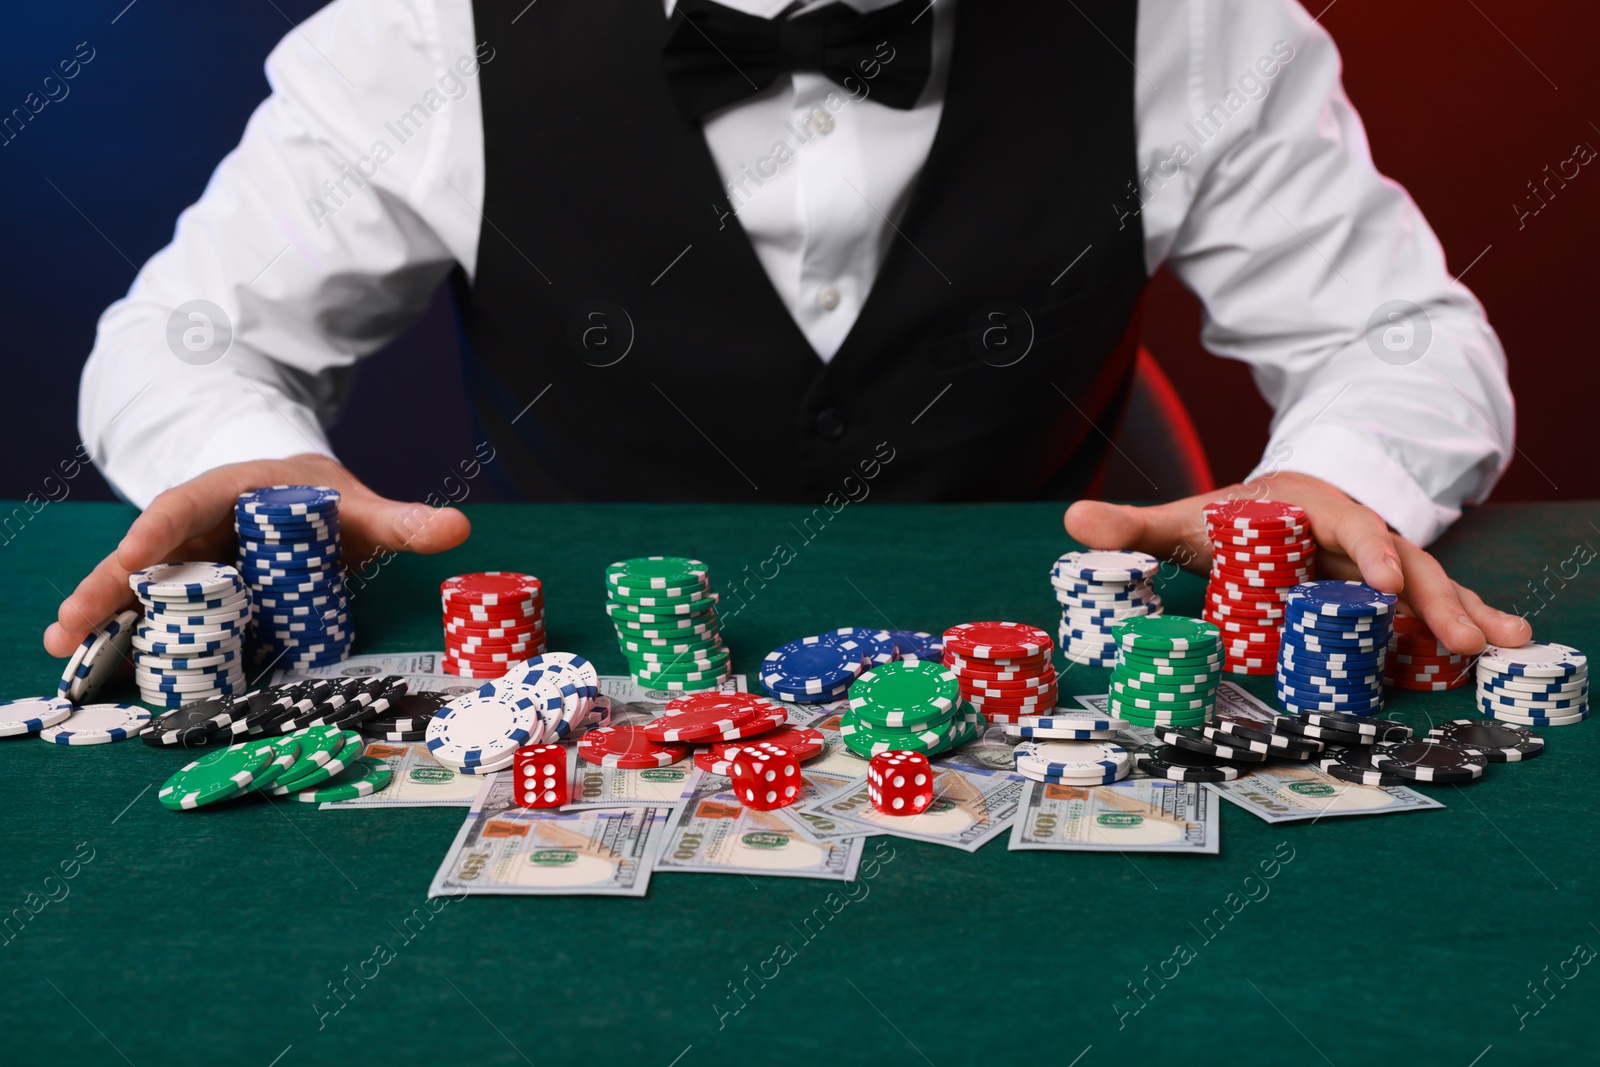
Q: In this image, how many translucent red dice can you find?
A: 3